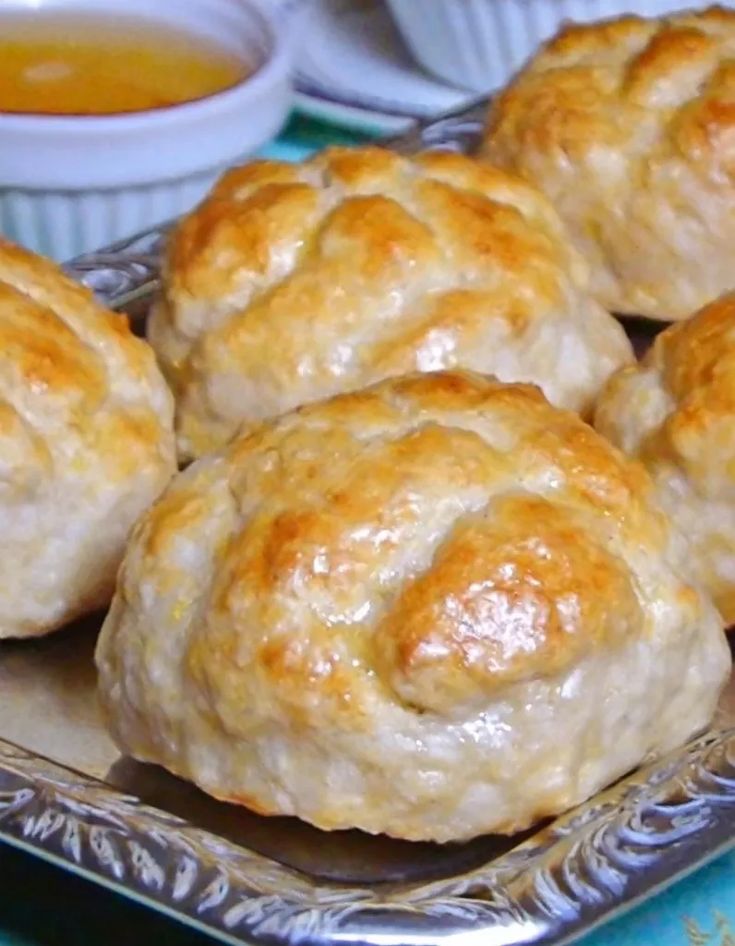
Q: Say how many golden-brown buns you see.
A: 5